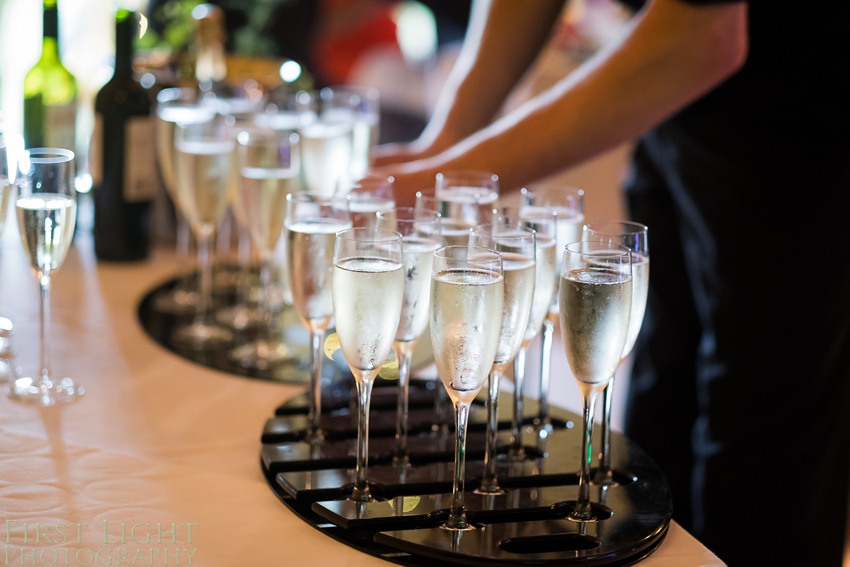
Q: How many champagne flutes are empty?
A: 0